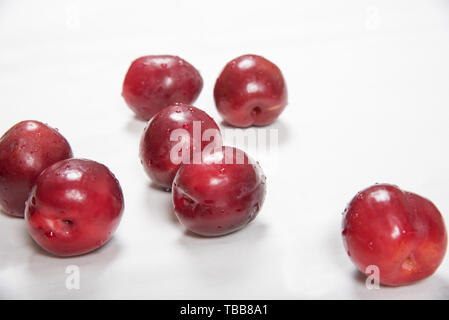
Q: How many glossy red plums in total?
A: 7